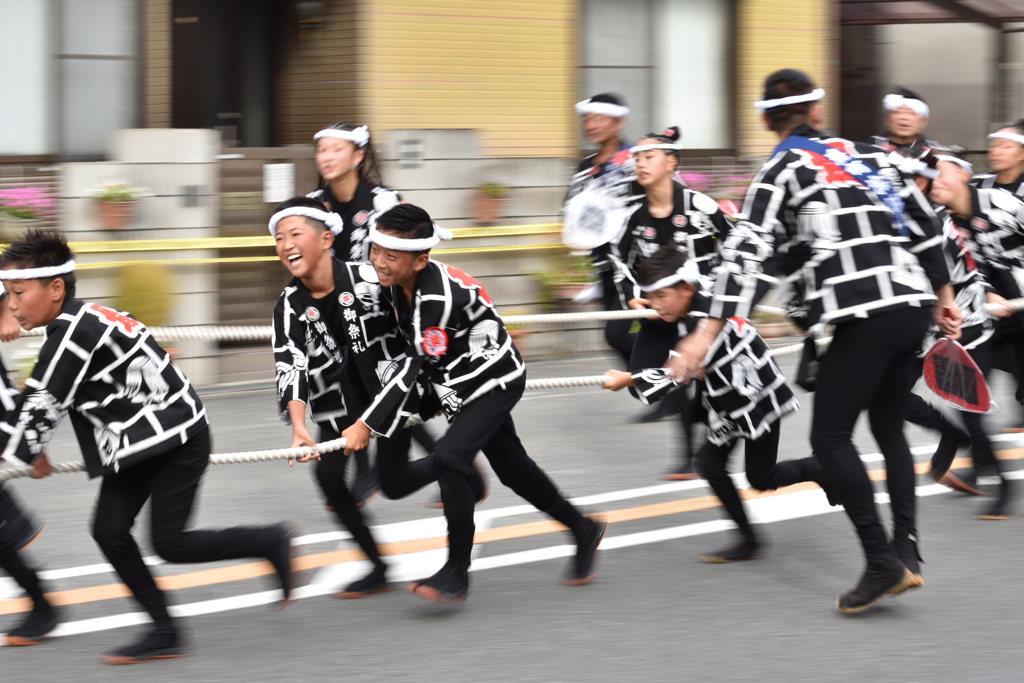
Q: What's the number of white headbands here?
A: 12